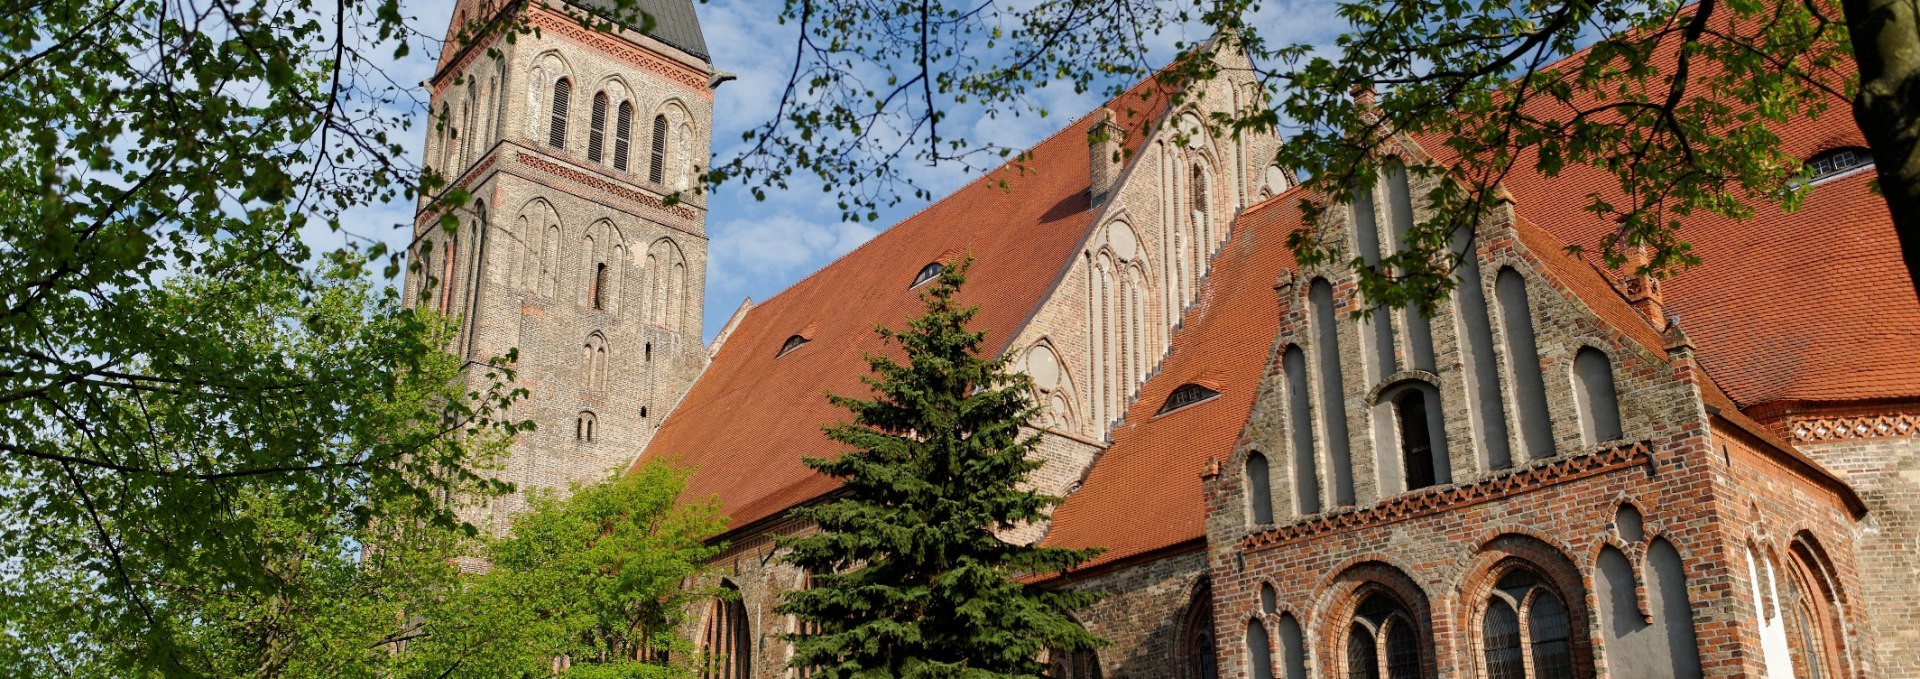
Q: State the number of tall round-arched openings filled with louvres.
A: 4